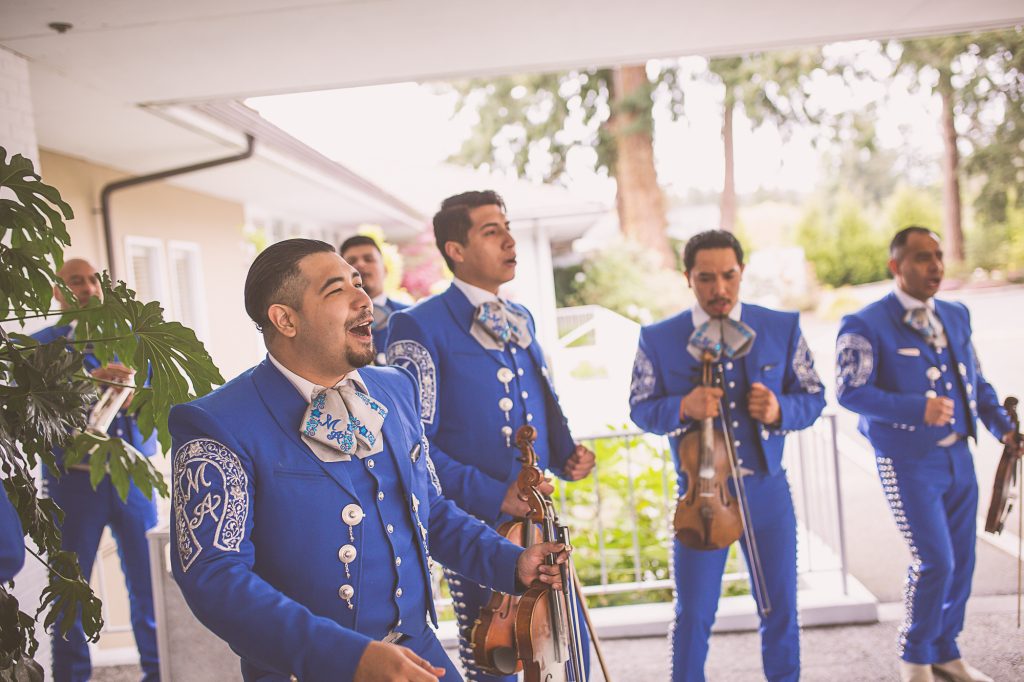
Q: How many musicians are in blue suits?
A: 6